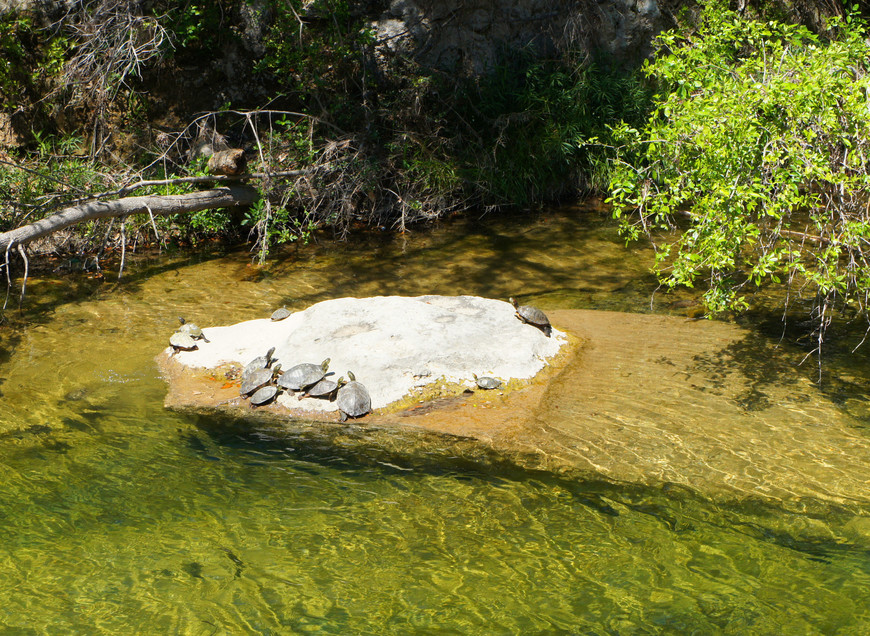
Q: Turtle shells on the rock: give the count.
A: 11